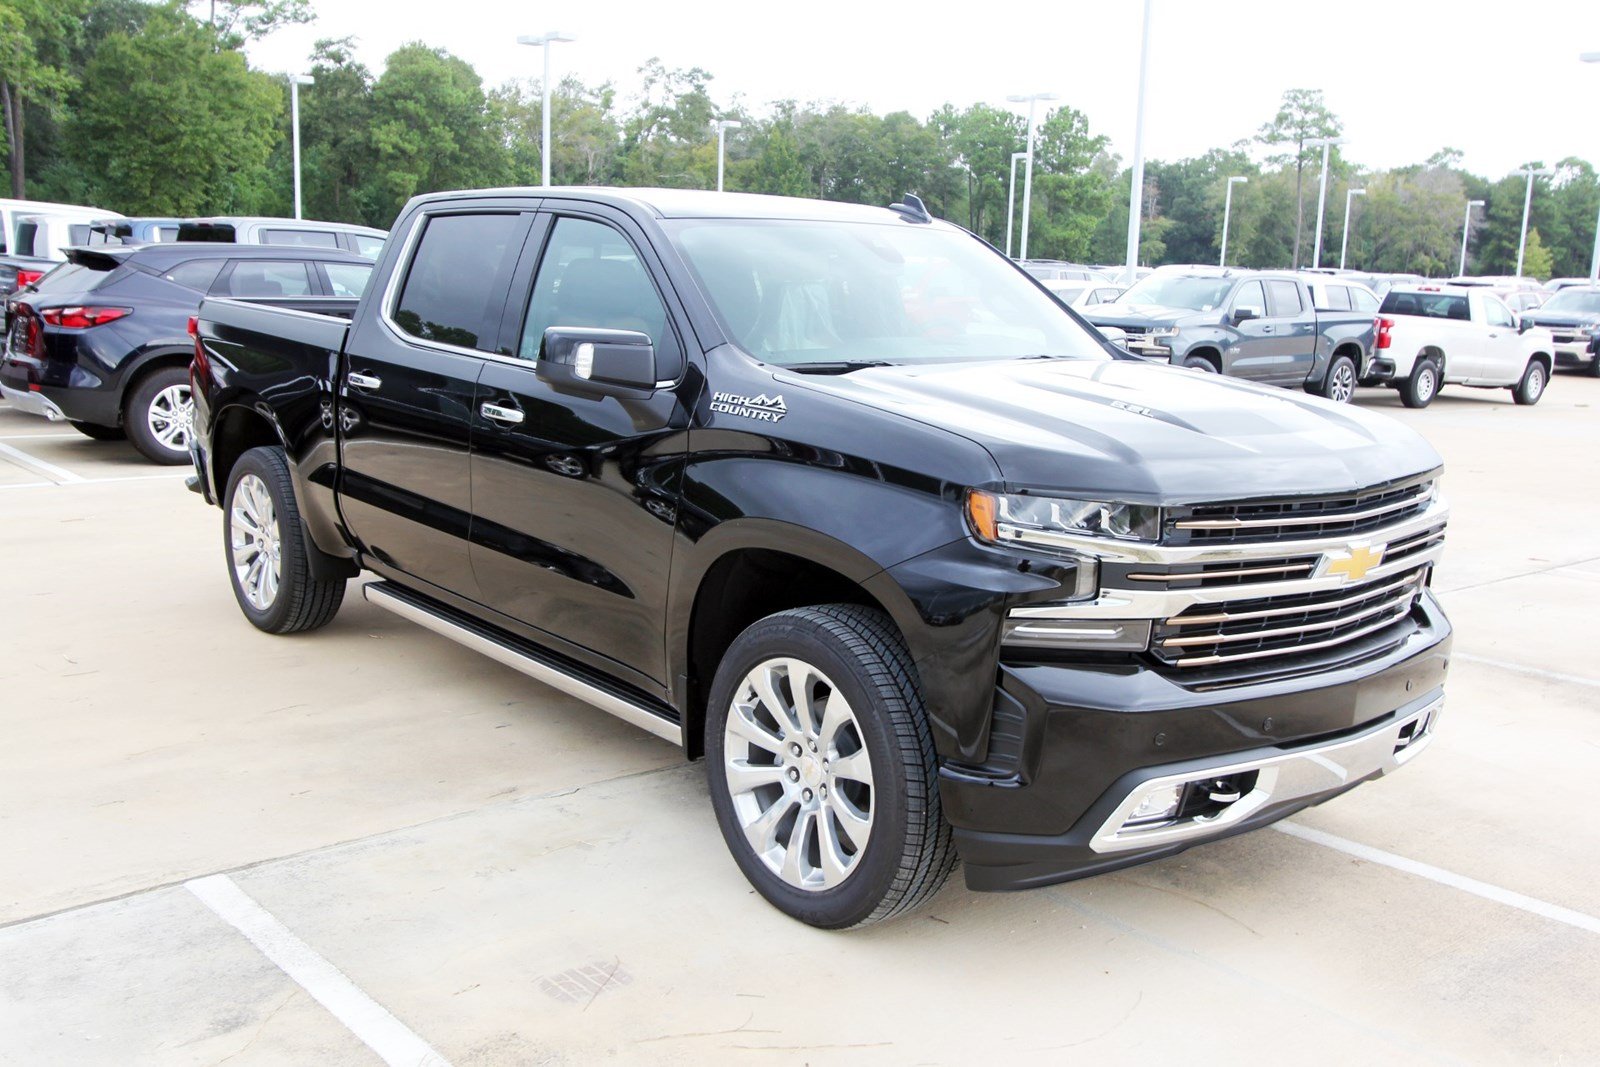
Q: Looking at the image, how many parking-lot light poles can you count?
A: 12